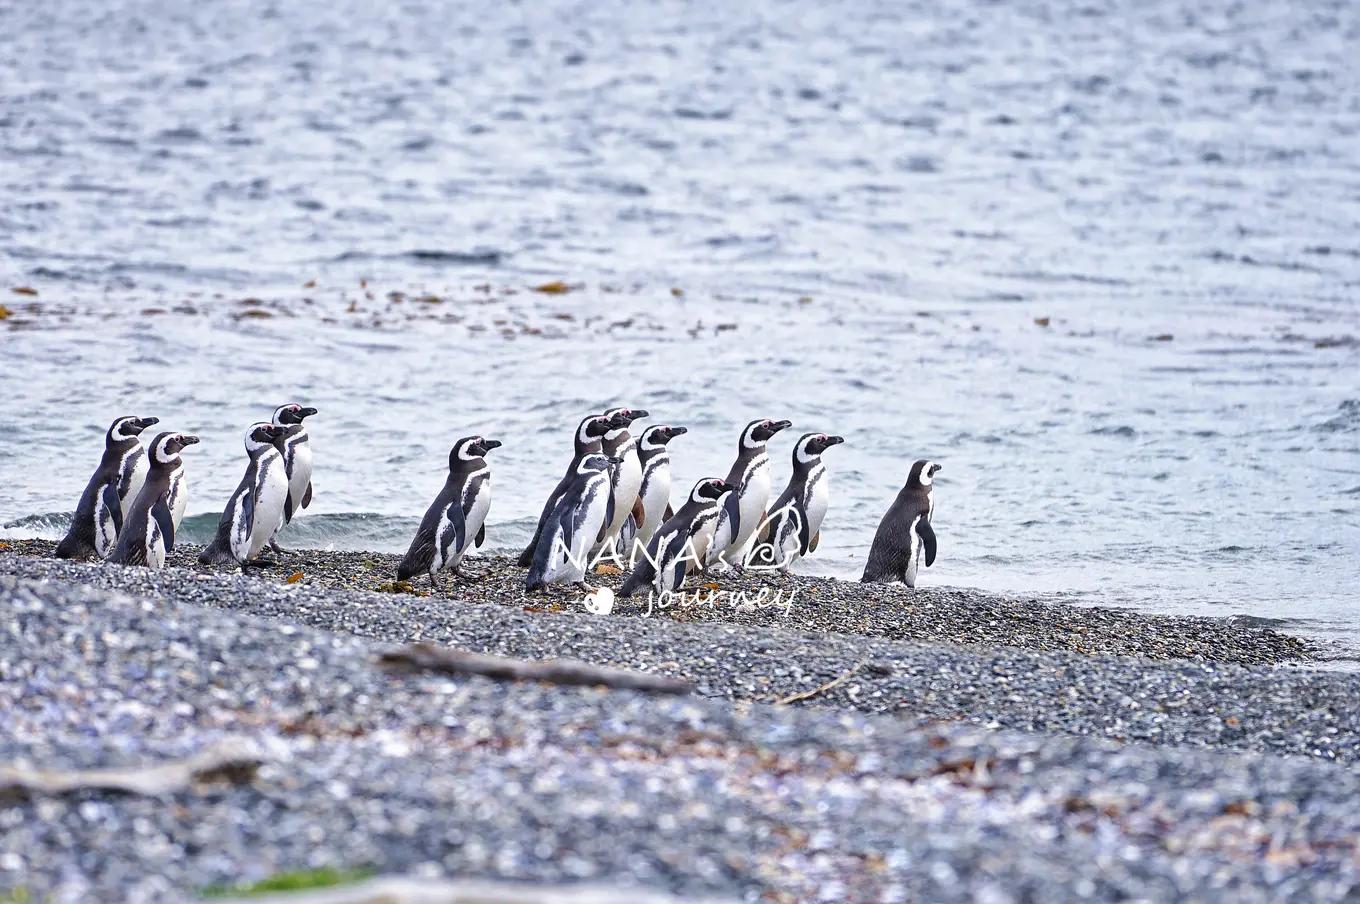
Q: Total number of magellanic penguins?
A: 13